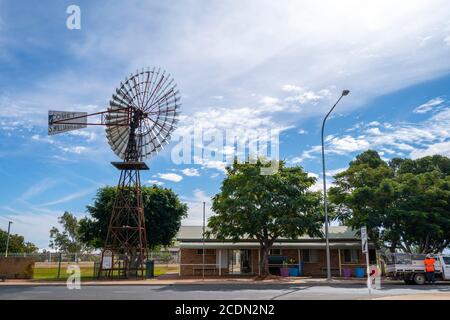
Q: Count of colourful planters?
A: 4